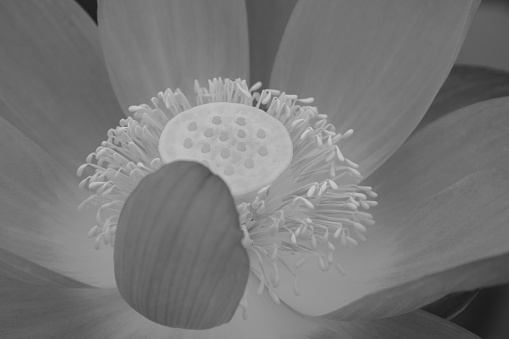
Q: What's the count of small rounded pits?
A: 15